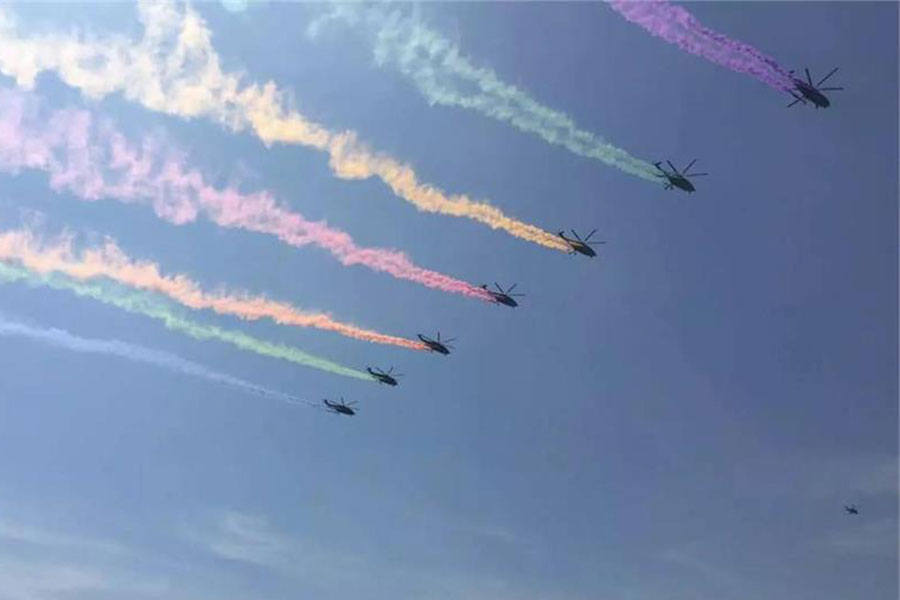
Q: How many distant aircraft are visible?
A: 1